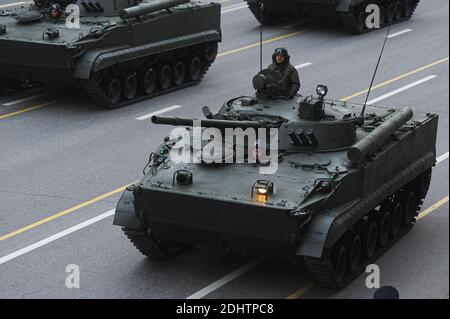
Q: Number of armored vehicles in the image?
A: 3